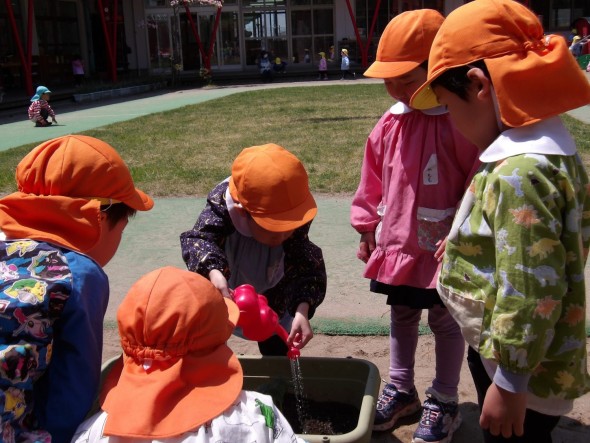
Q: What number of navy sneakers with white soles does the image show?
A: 2